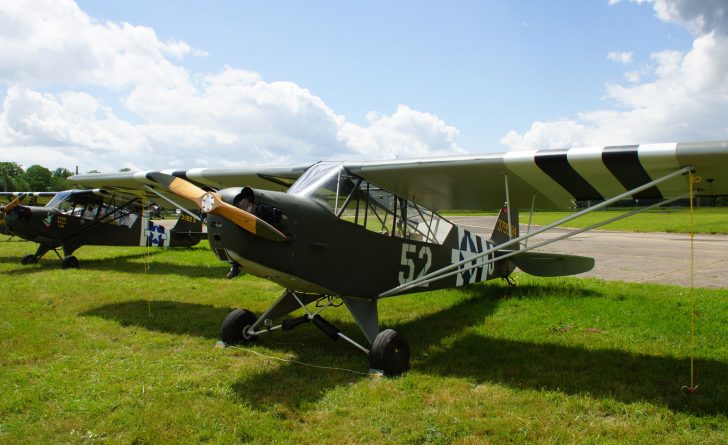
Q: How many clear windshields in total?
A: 2